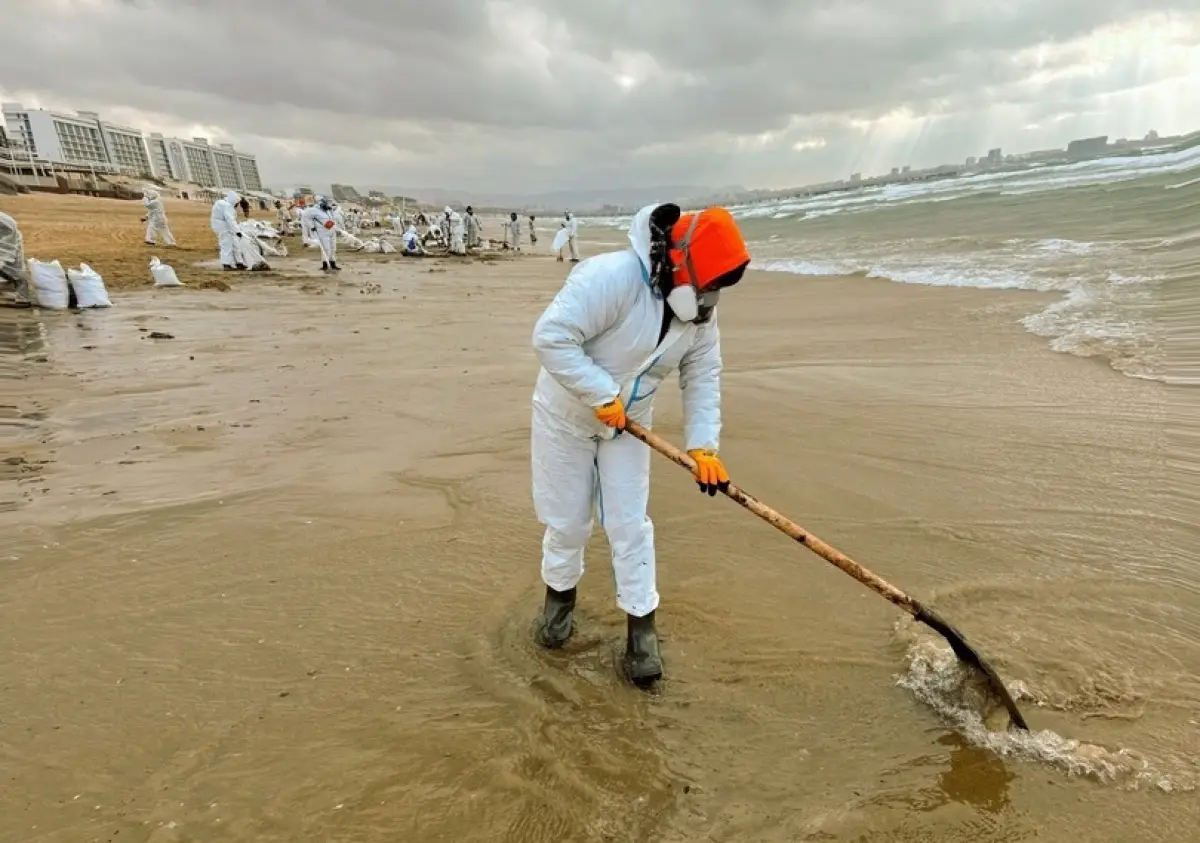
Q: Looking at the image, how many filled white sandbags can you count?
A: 3